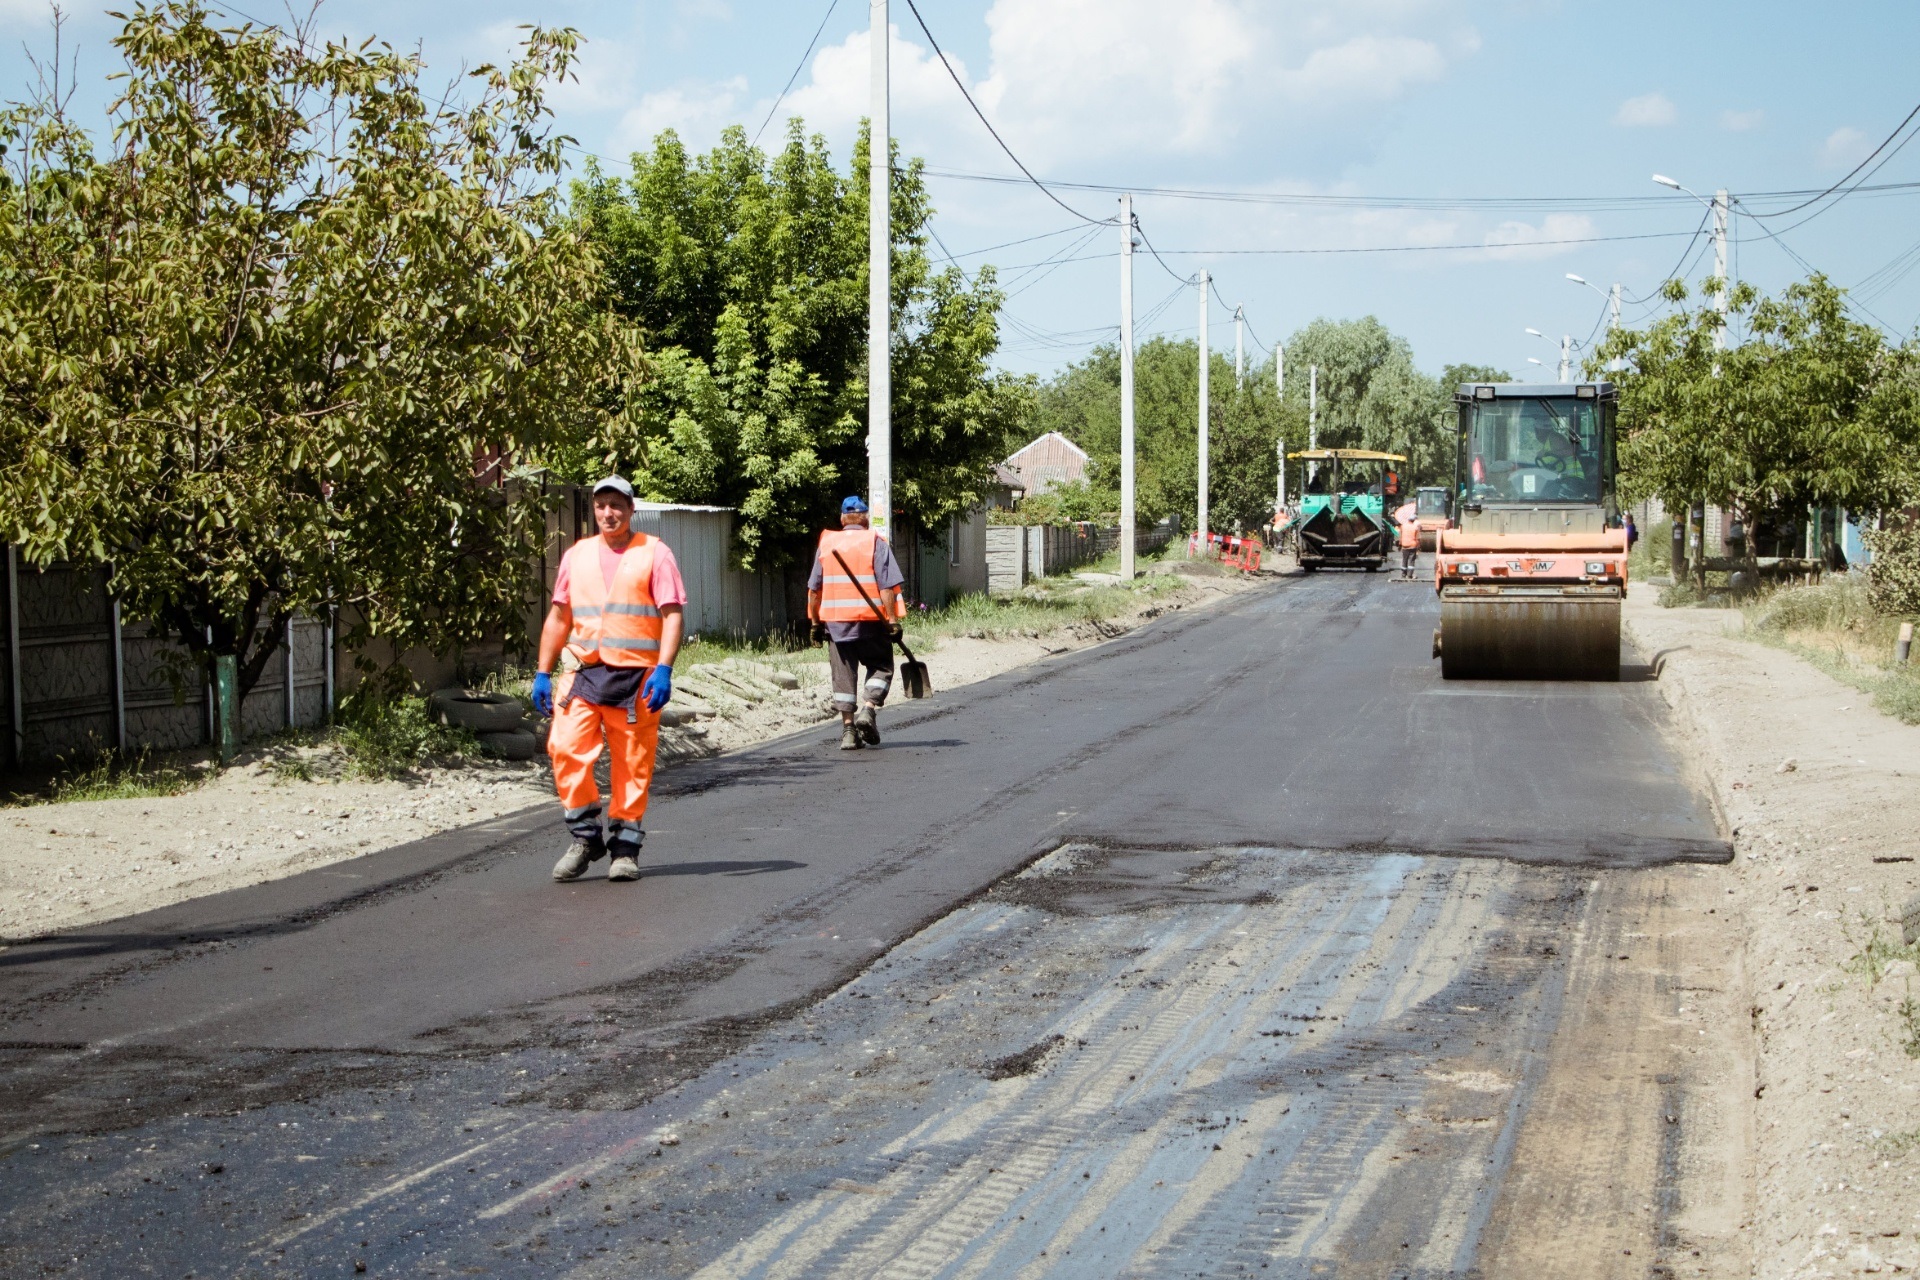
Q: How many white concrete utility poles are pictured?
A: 9